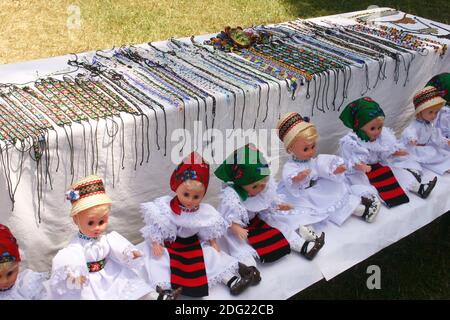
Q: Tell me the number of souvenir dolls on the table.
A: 8